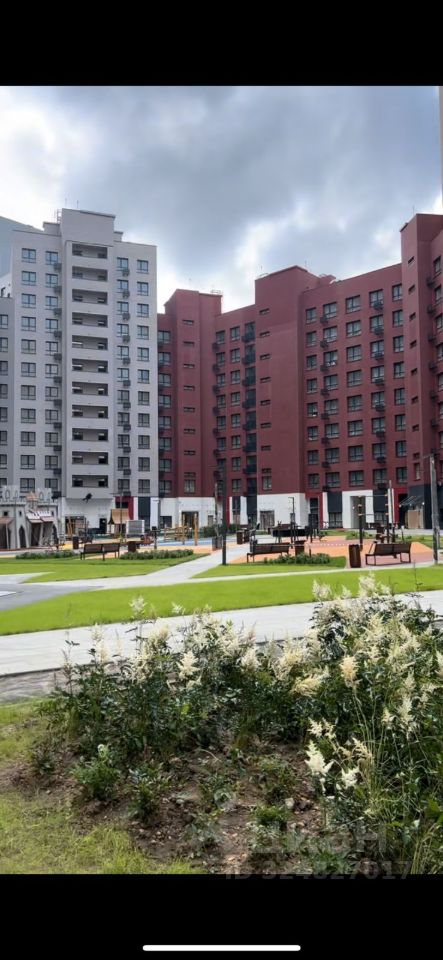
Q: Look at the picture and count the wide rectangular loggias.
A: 11